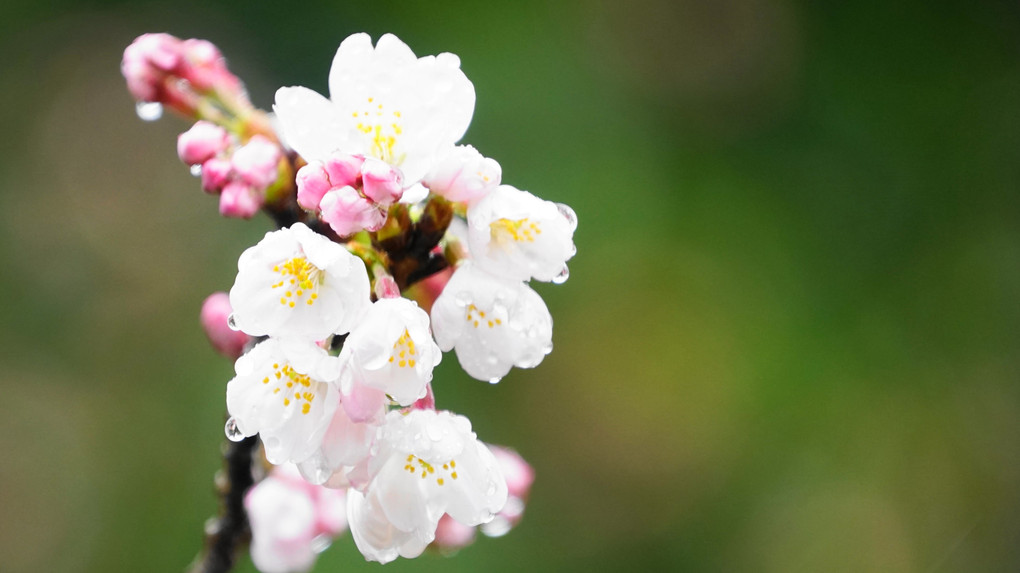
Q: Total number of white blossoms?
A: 7